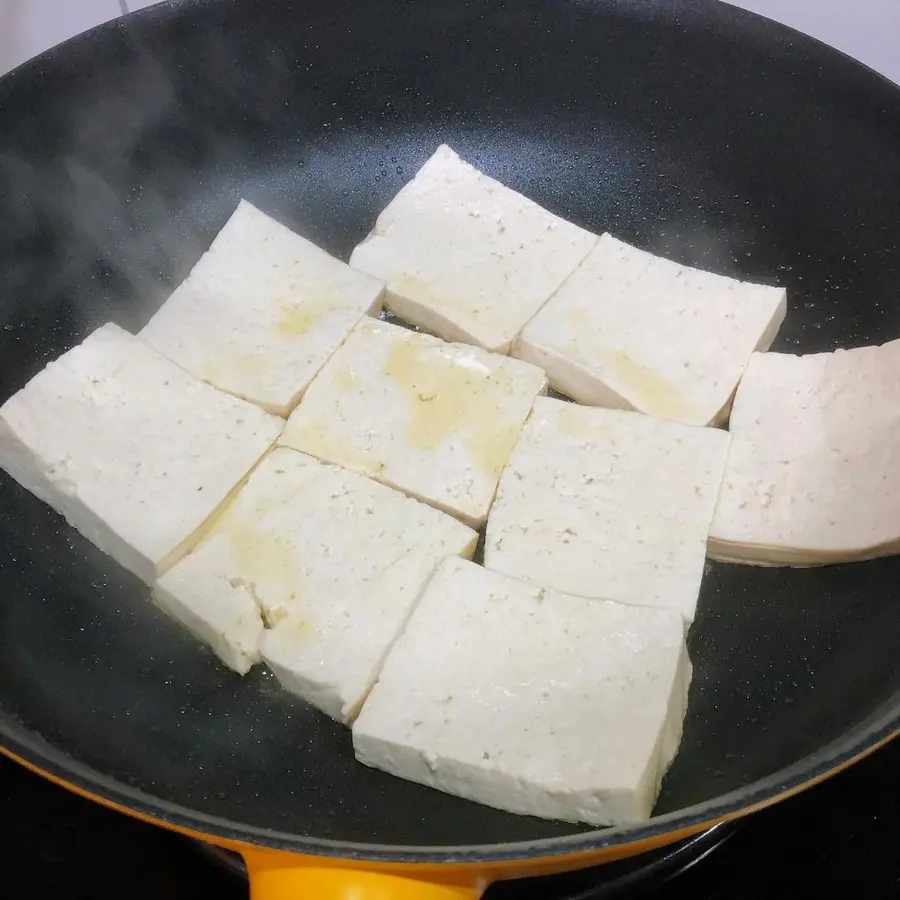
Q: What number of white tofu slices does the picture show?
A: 9